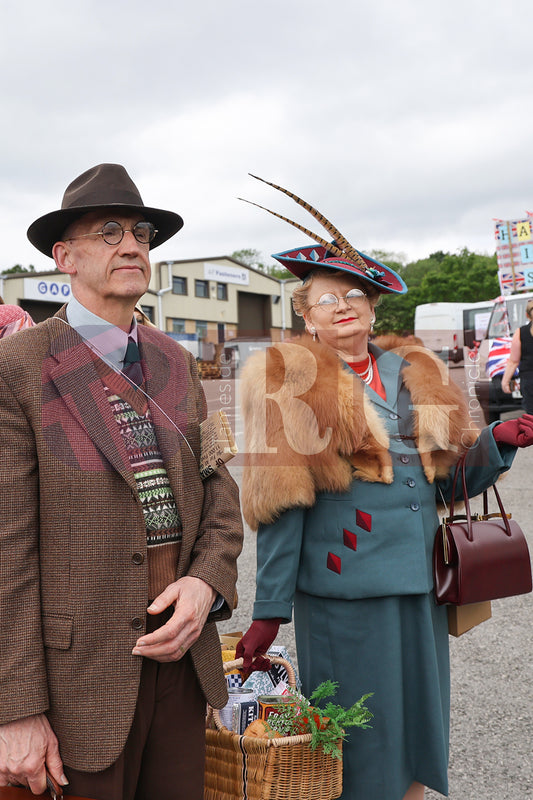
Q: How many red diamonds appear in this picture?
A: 3